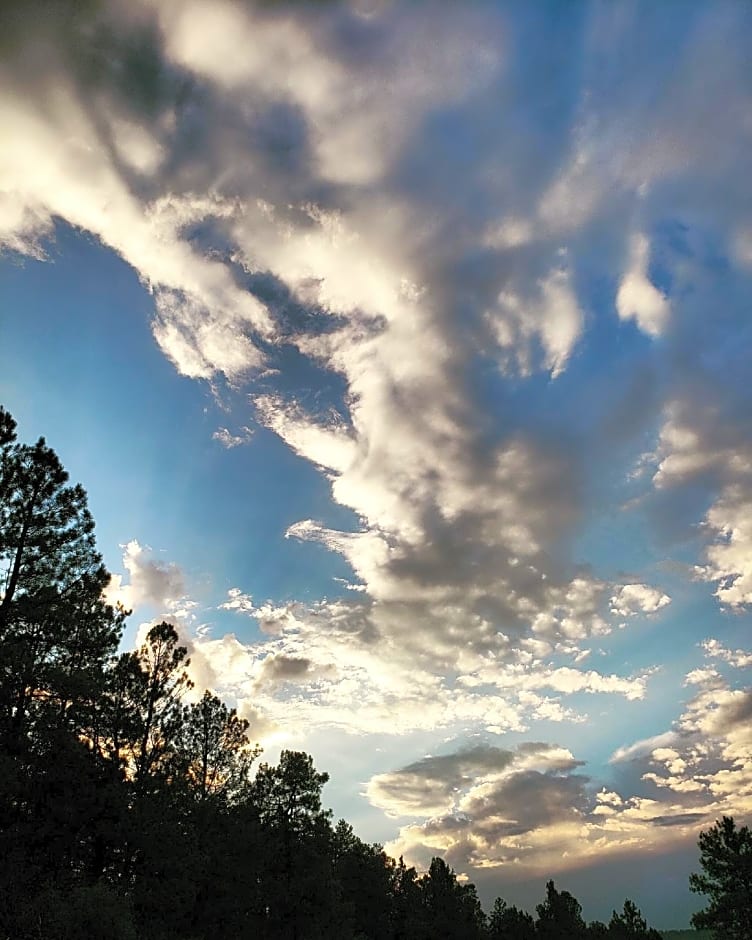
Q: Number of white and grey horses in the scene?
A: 0